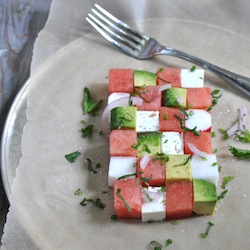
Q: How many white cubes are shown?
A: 8